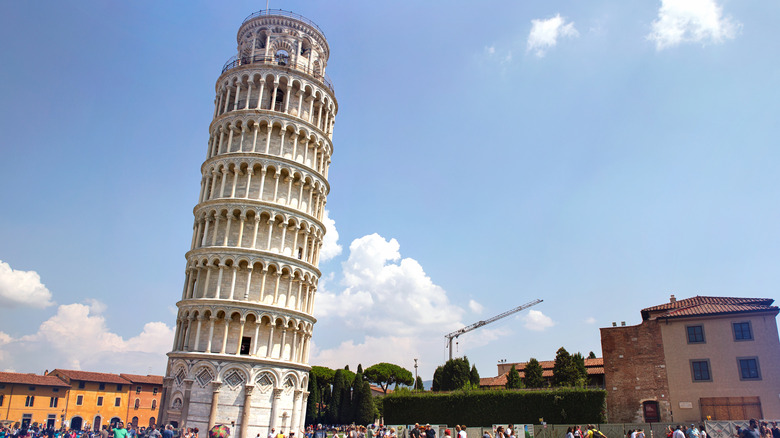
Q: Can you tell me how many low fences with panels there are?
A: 1